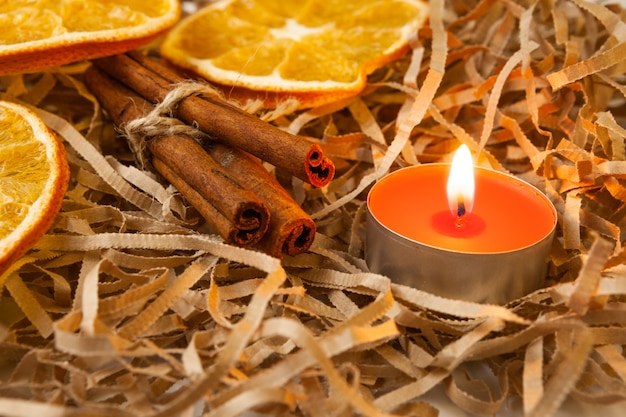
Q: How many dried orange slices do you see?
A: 3